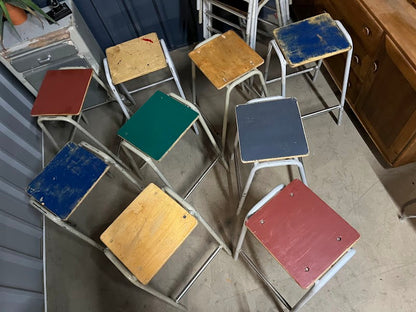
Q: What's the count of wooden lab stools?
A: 9